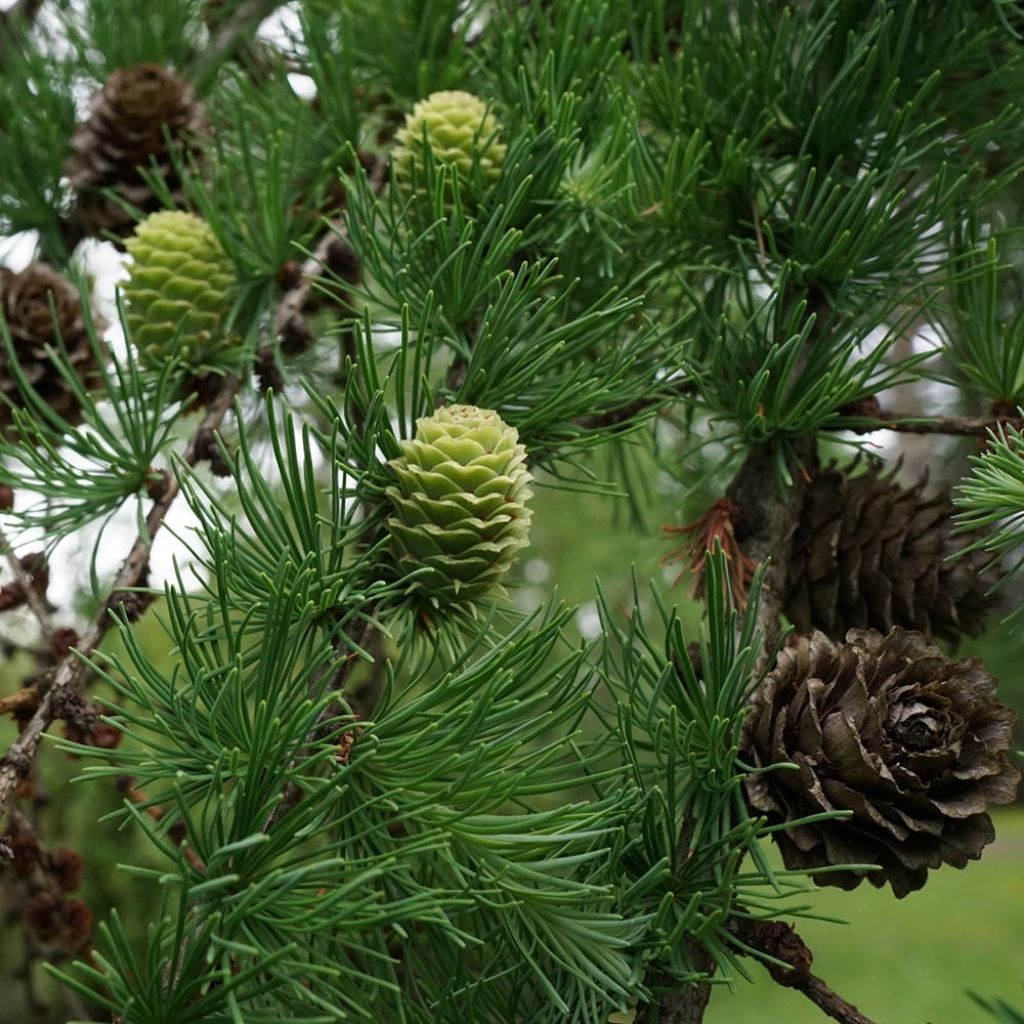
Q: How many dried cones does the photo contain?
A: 4